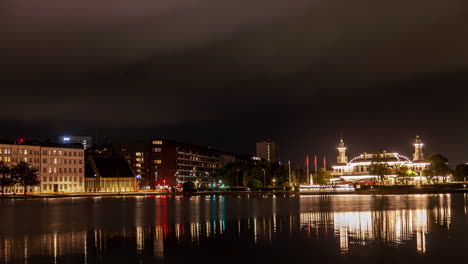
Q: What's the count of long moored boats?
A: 1